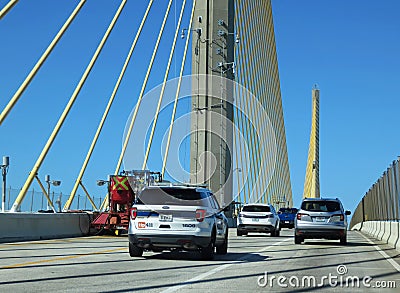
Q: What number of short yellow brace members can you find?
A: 2